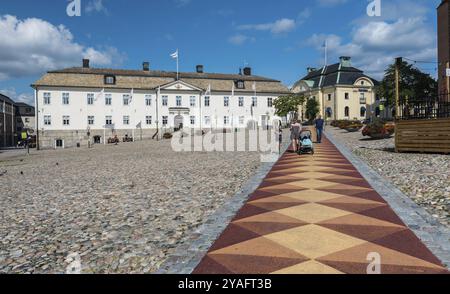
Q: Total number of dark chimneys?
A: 4